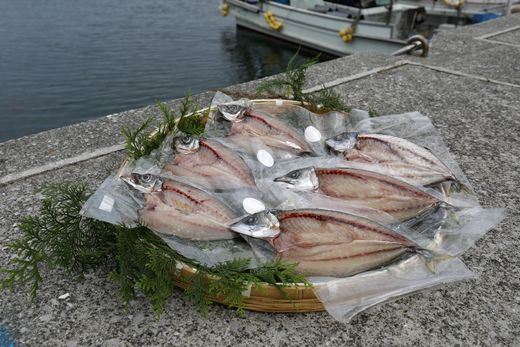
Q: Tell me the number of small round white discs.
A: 3